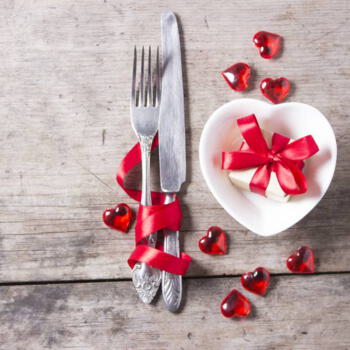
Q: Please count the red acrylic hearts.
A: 8